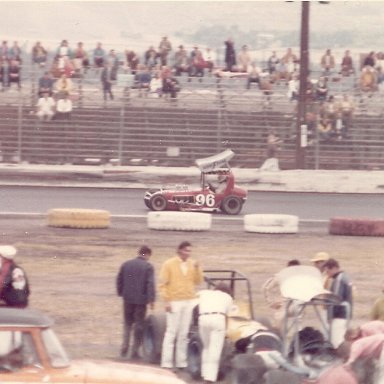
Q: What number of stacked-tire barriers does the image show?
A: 4